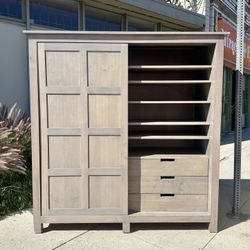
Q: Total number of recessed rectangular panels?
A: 8